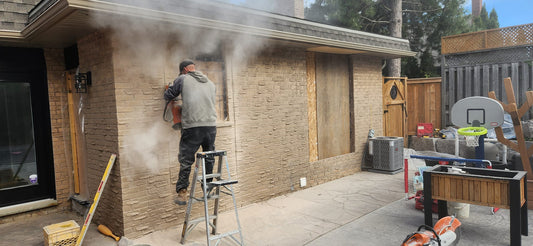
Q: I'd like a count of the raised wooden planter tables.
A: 1